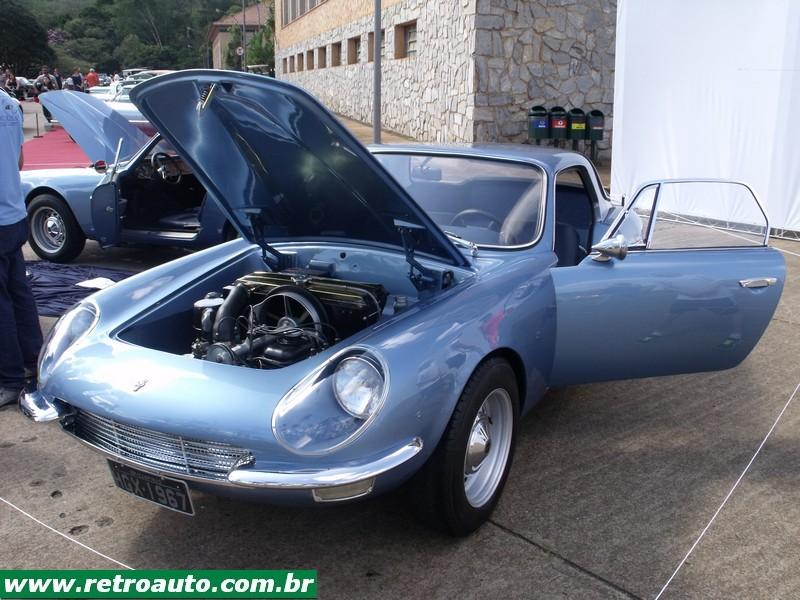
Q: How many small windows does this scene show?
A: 9